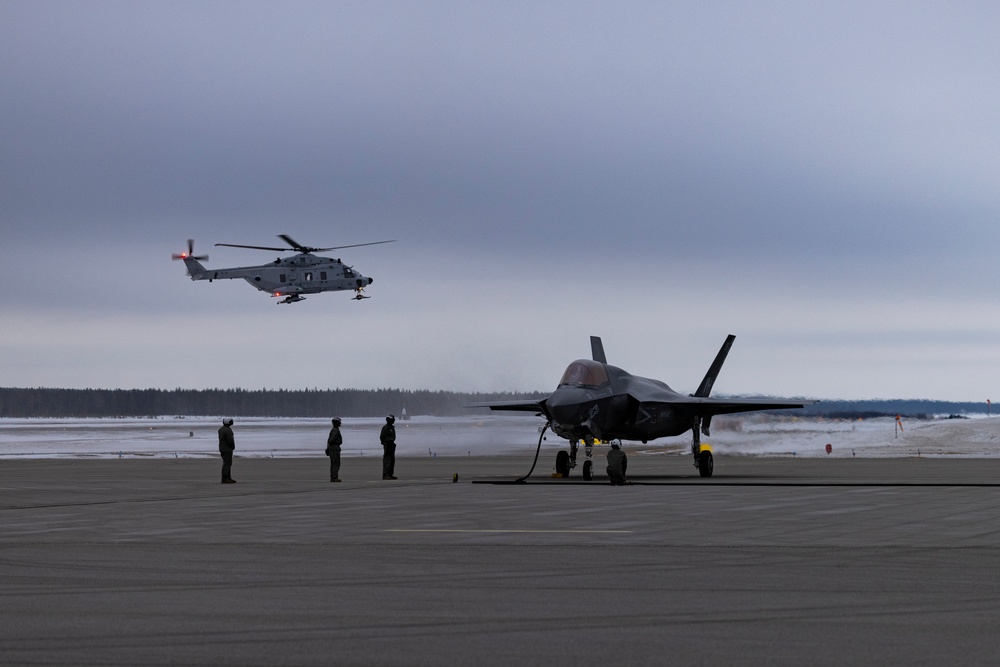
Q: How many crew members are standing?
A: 3